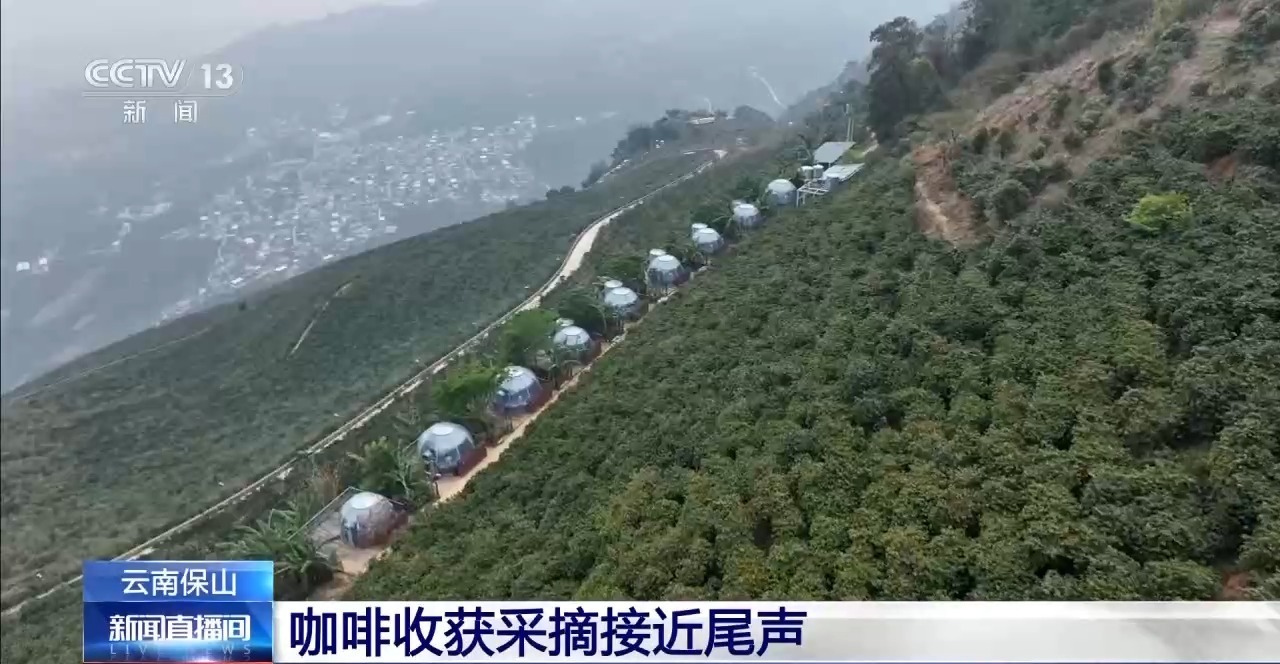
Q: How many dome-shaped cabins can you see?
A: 9